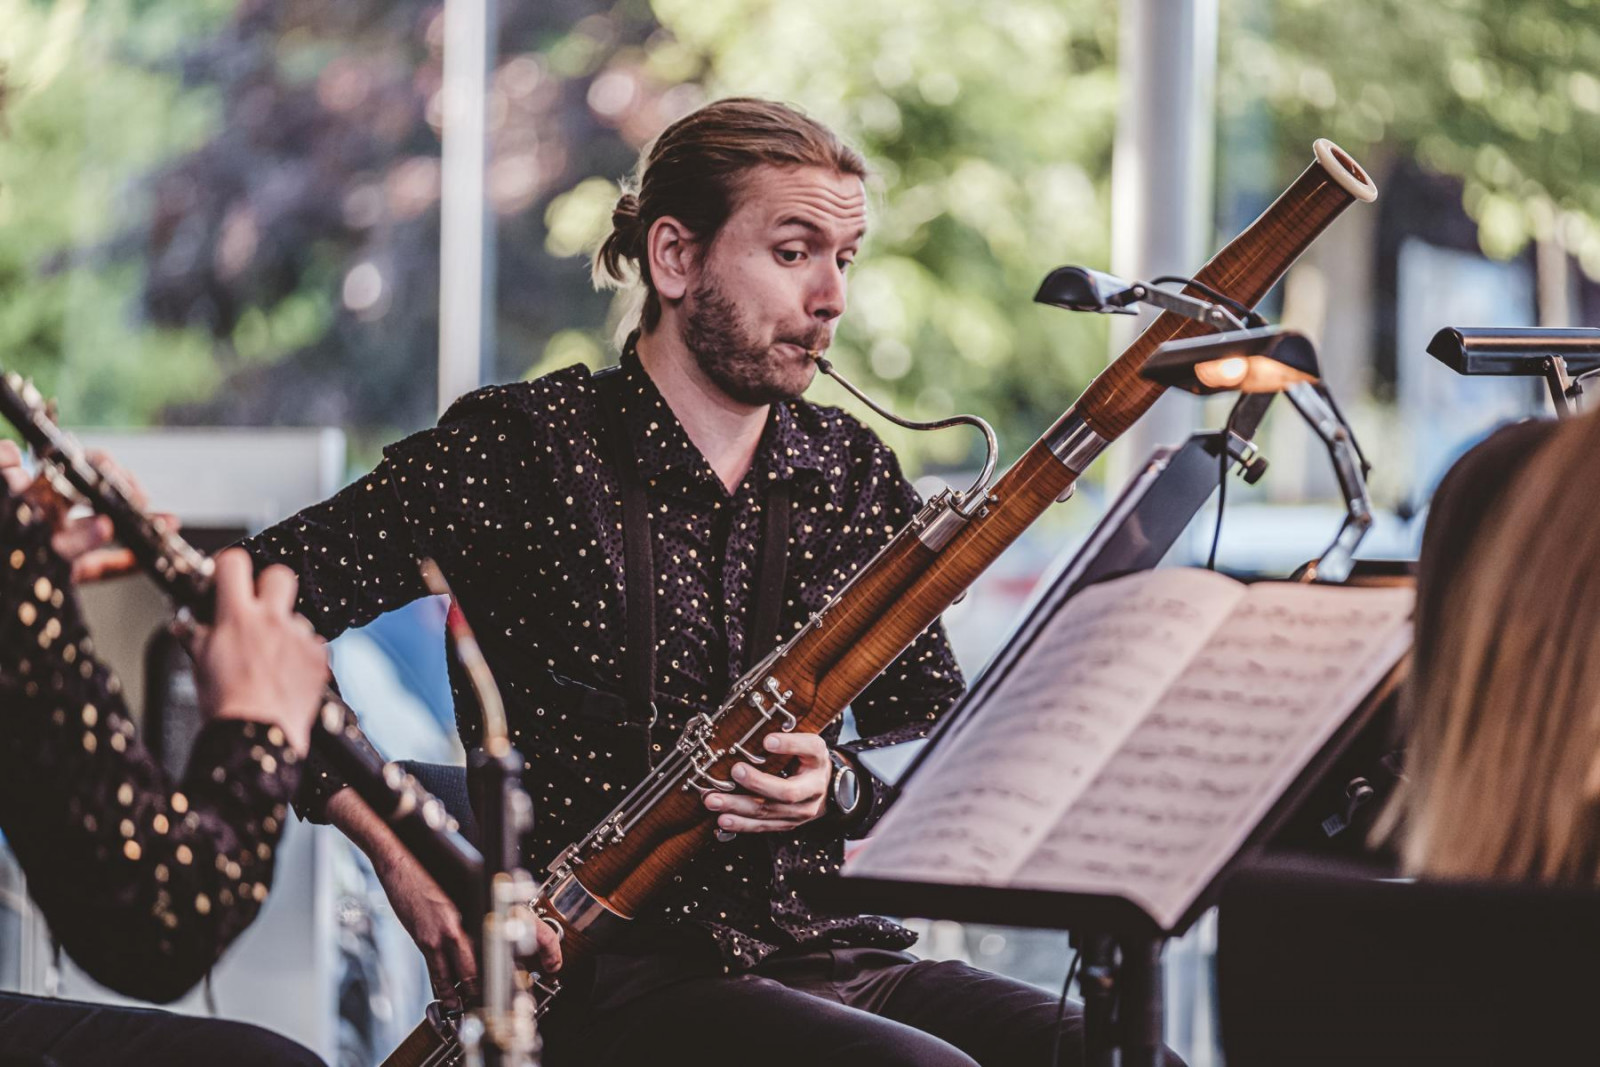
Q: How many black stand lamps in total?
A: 3